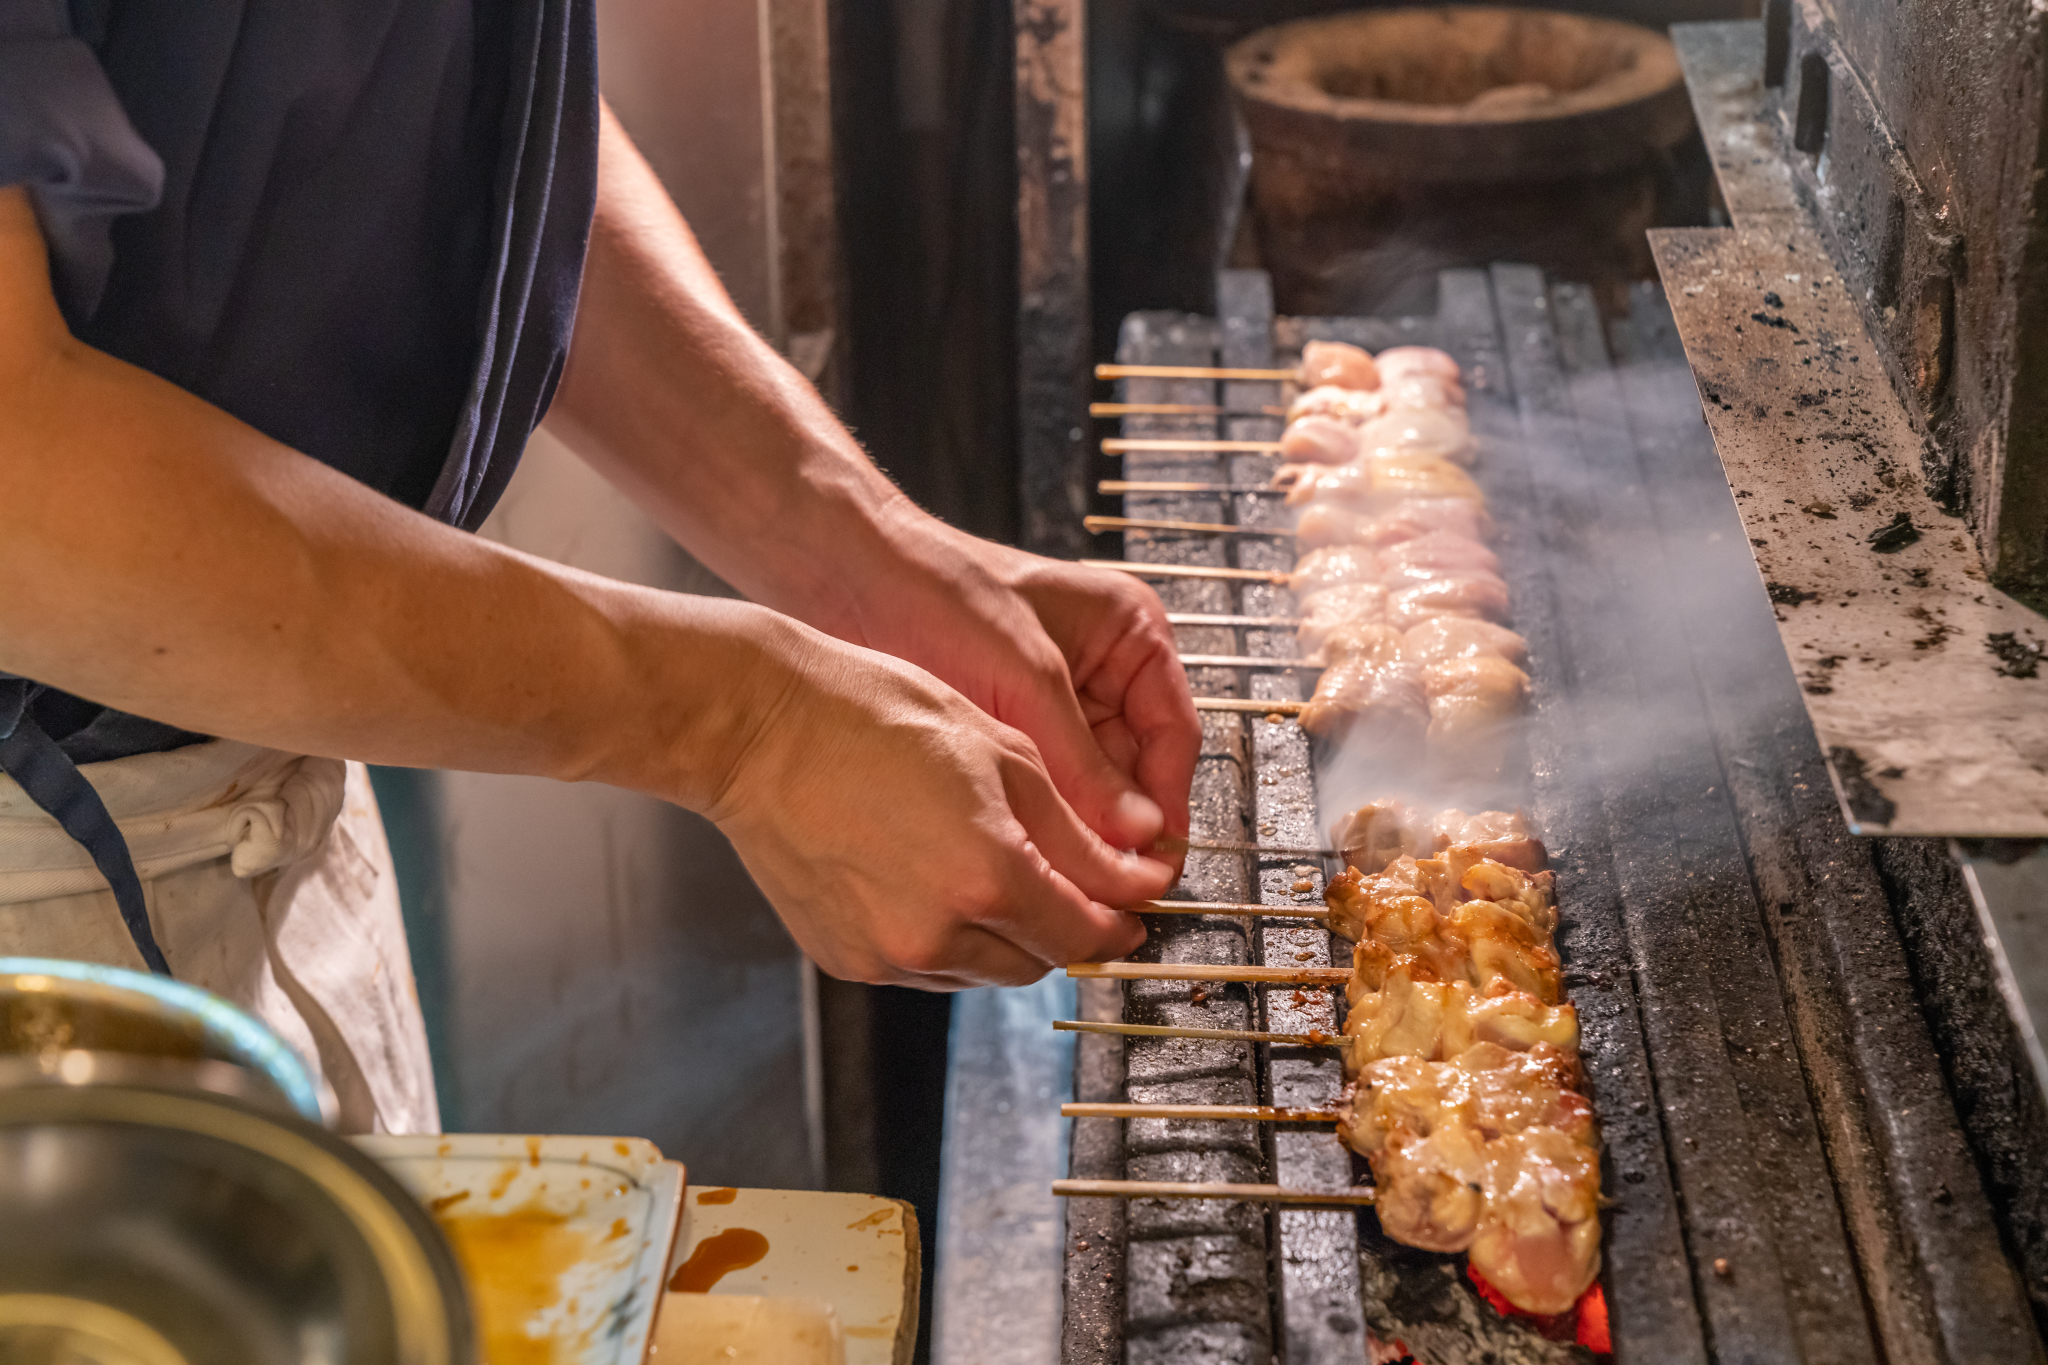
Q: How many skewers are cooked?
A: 6